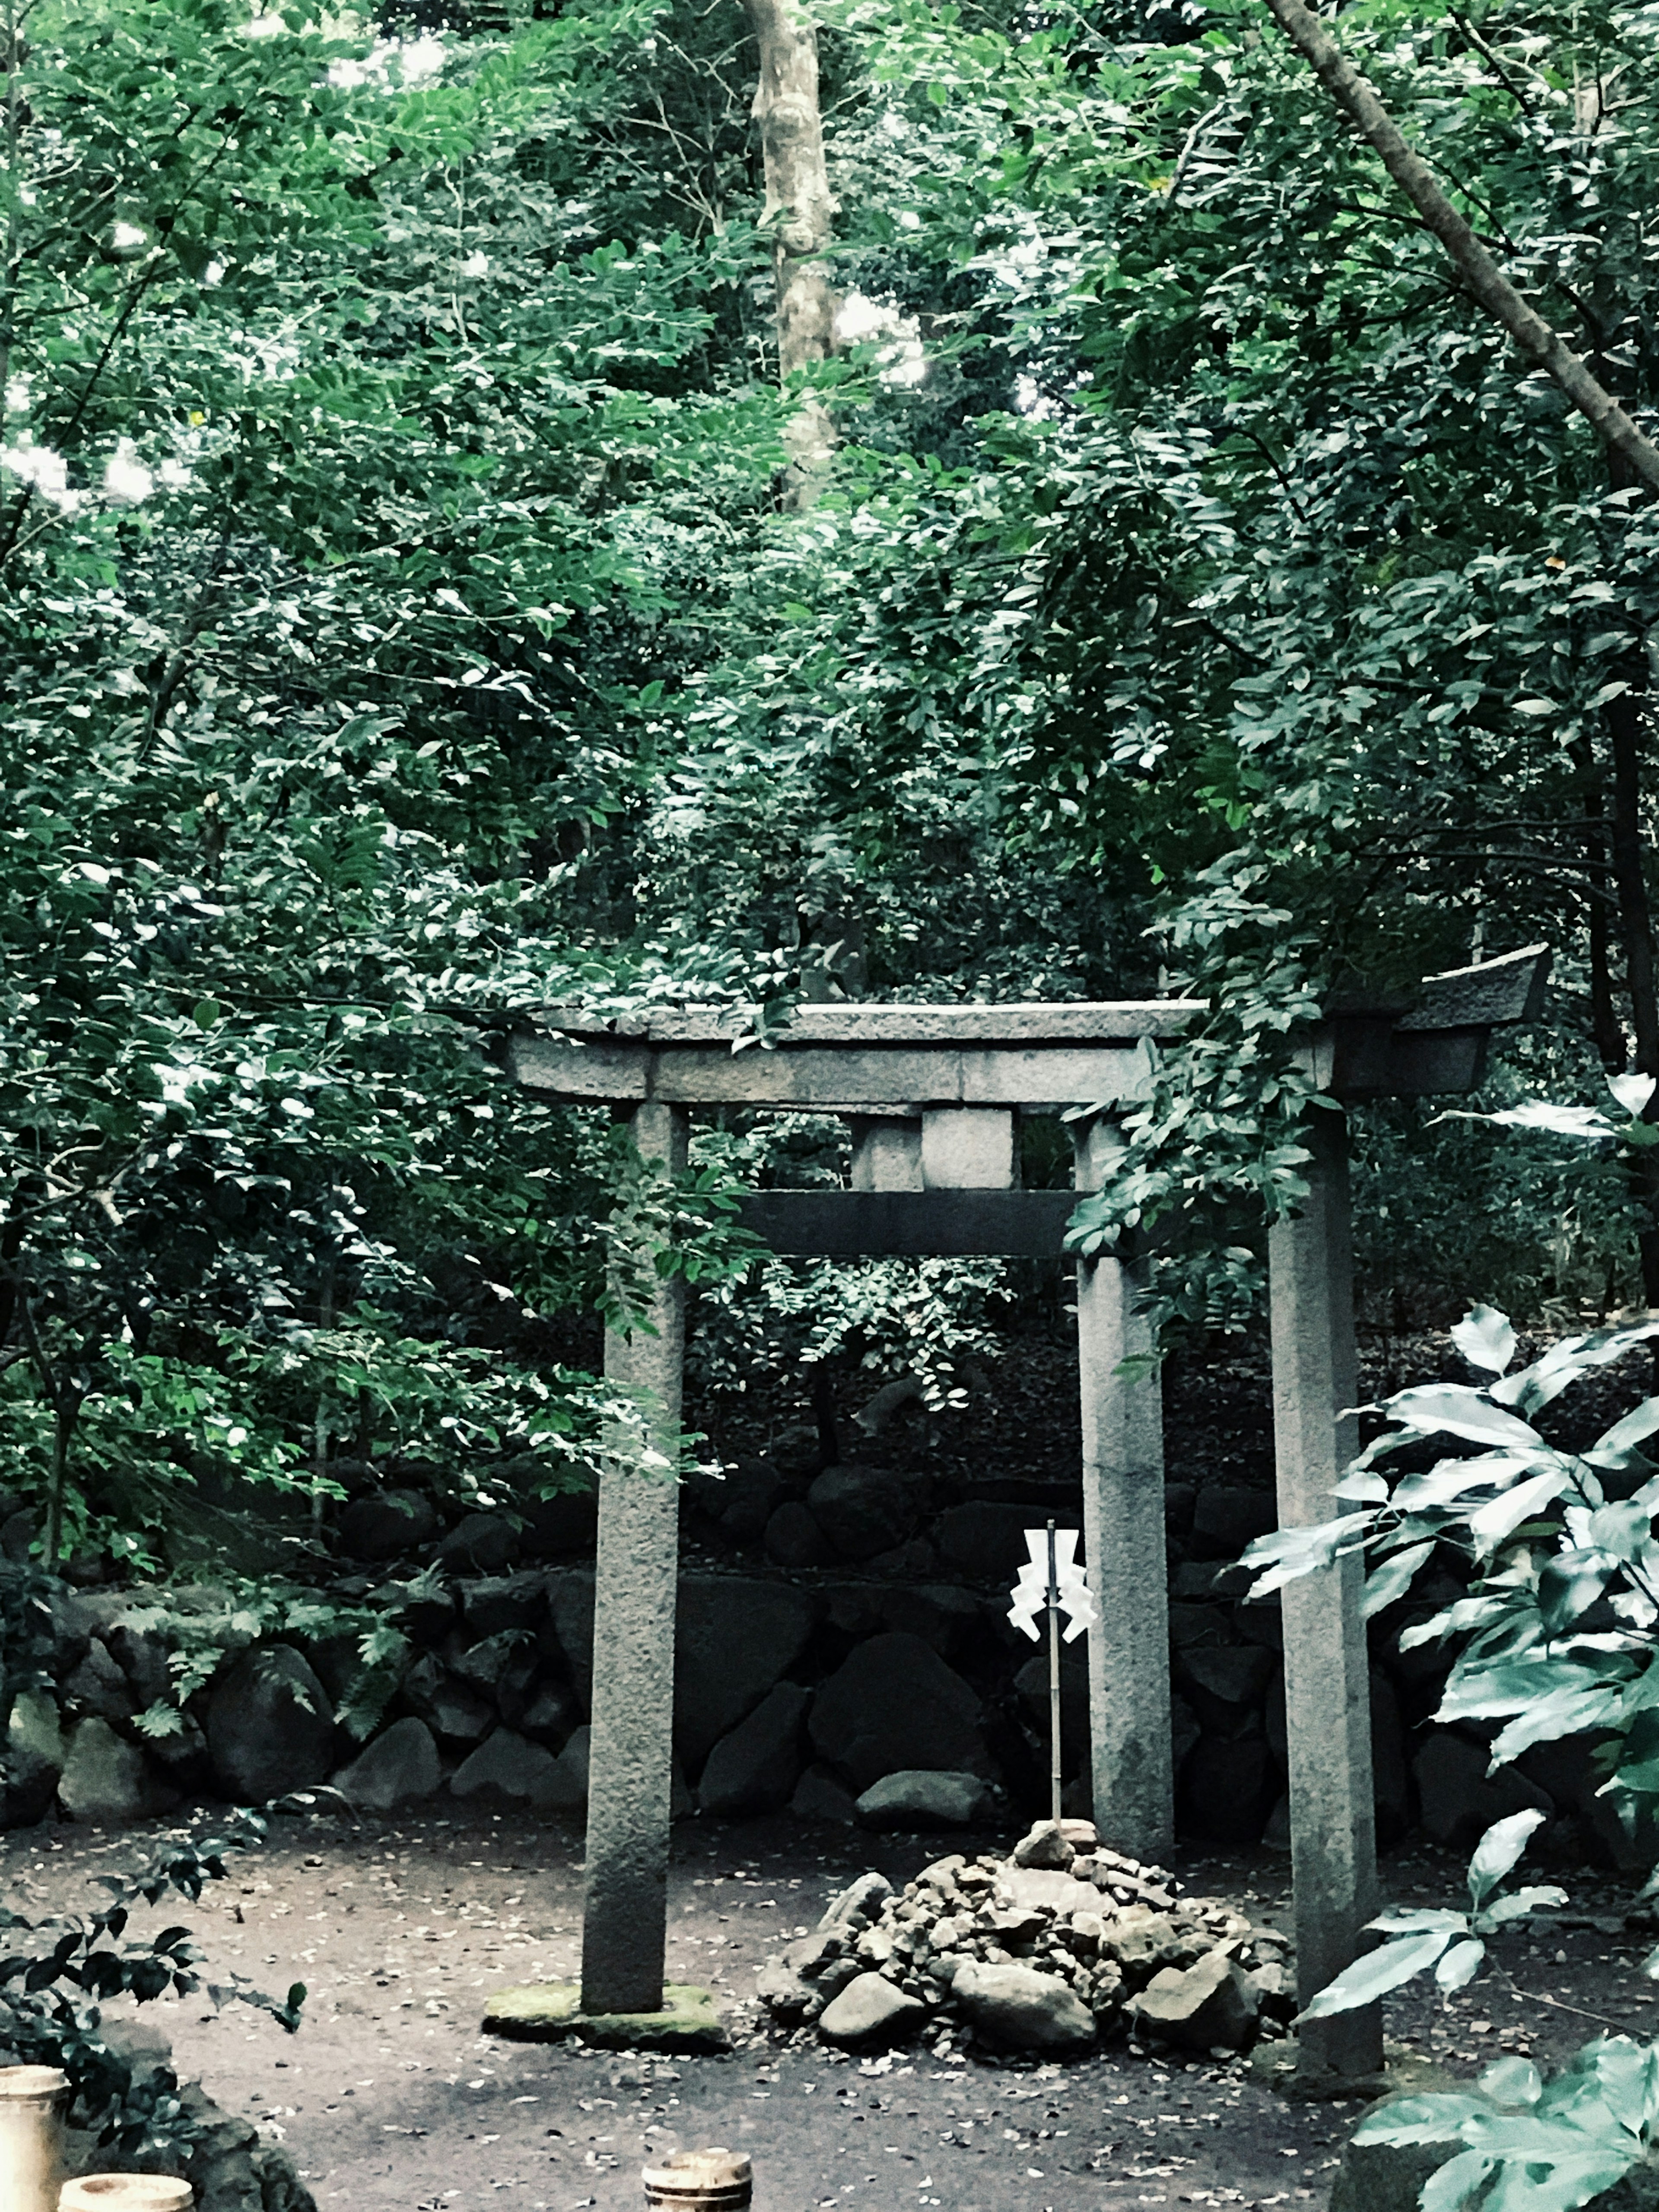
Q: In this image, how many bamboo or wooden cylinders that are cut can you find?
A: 3